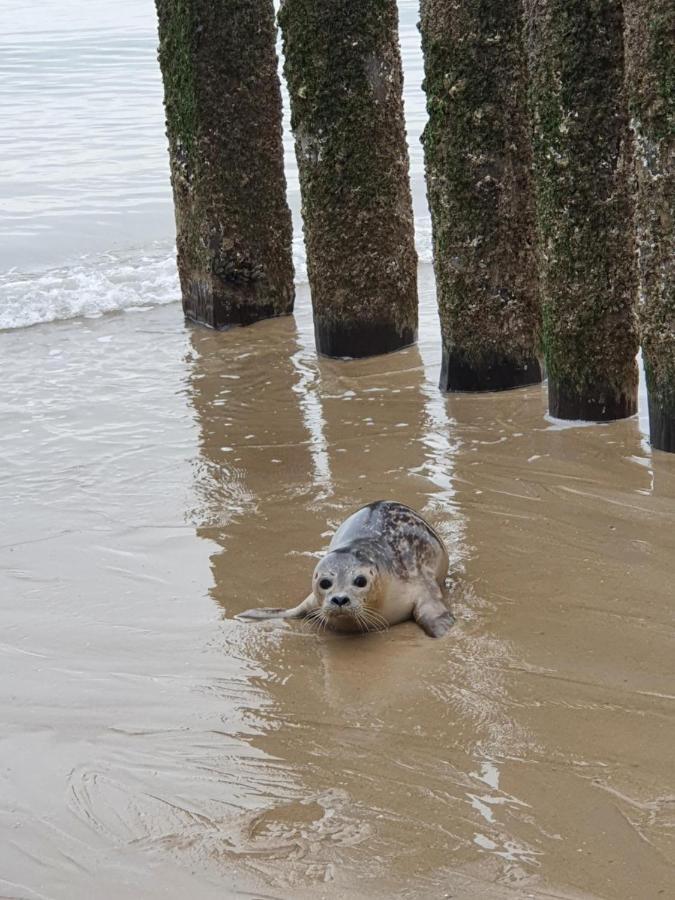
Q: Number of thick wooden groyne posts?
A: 5